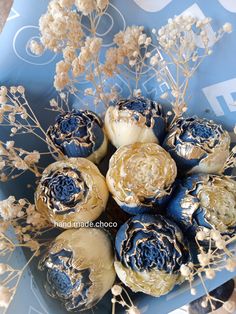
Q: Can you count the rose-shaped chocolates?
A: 8